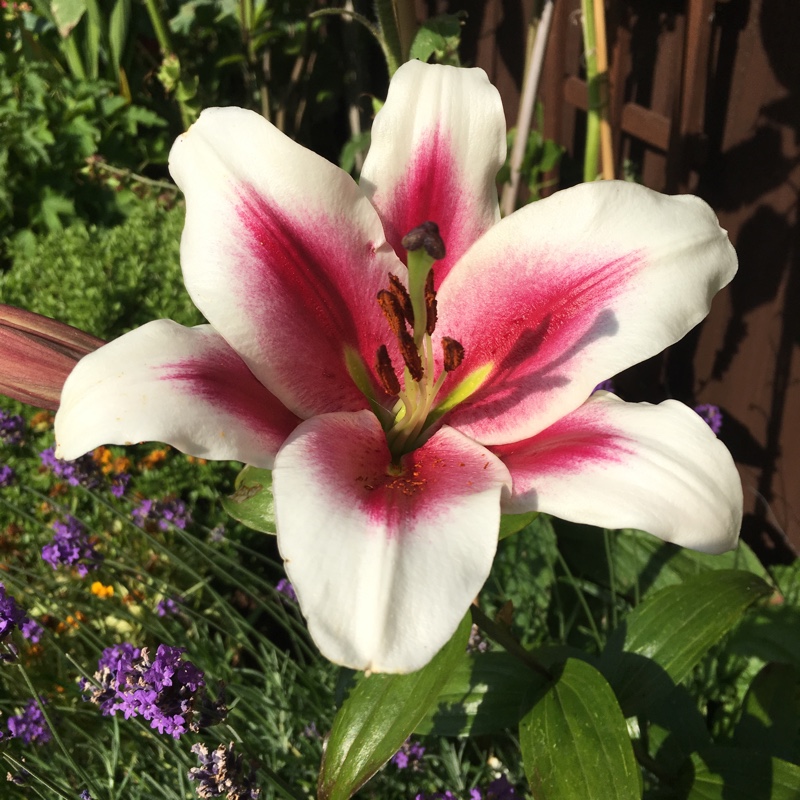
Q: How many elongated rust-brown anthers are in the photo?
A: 6